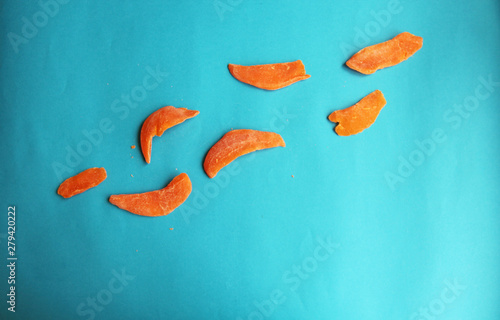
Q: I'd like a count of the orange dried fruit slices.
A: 7